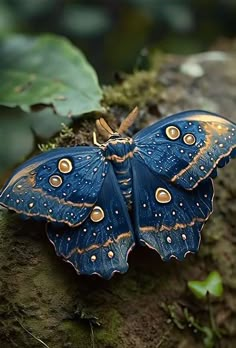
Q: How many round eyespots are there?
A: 6